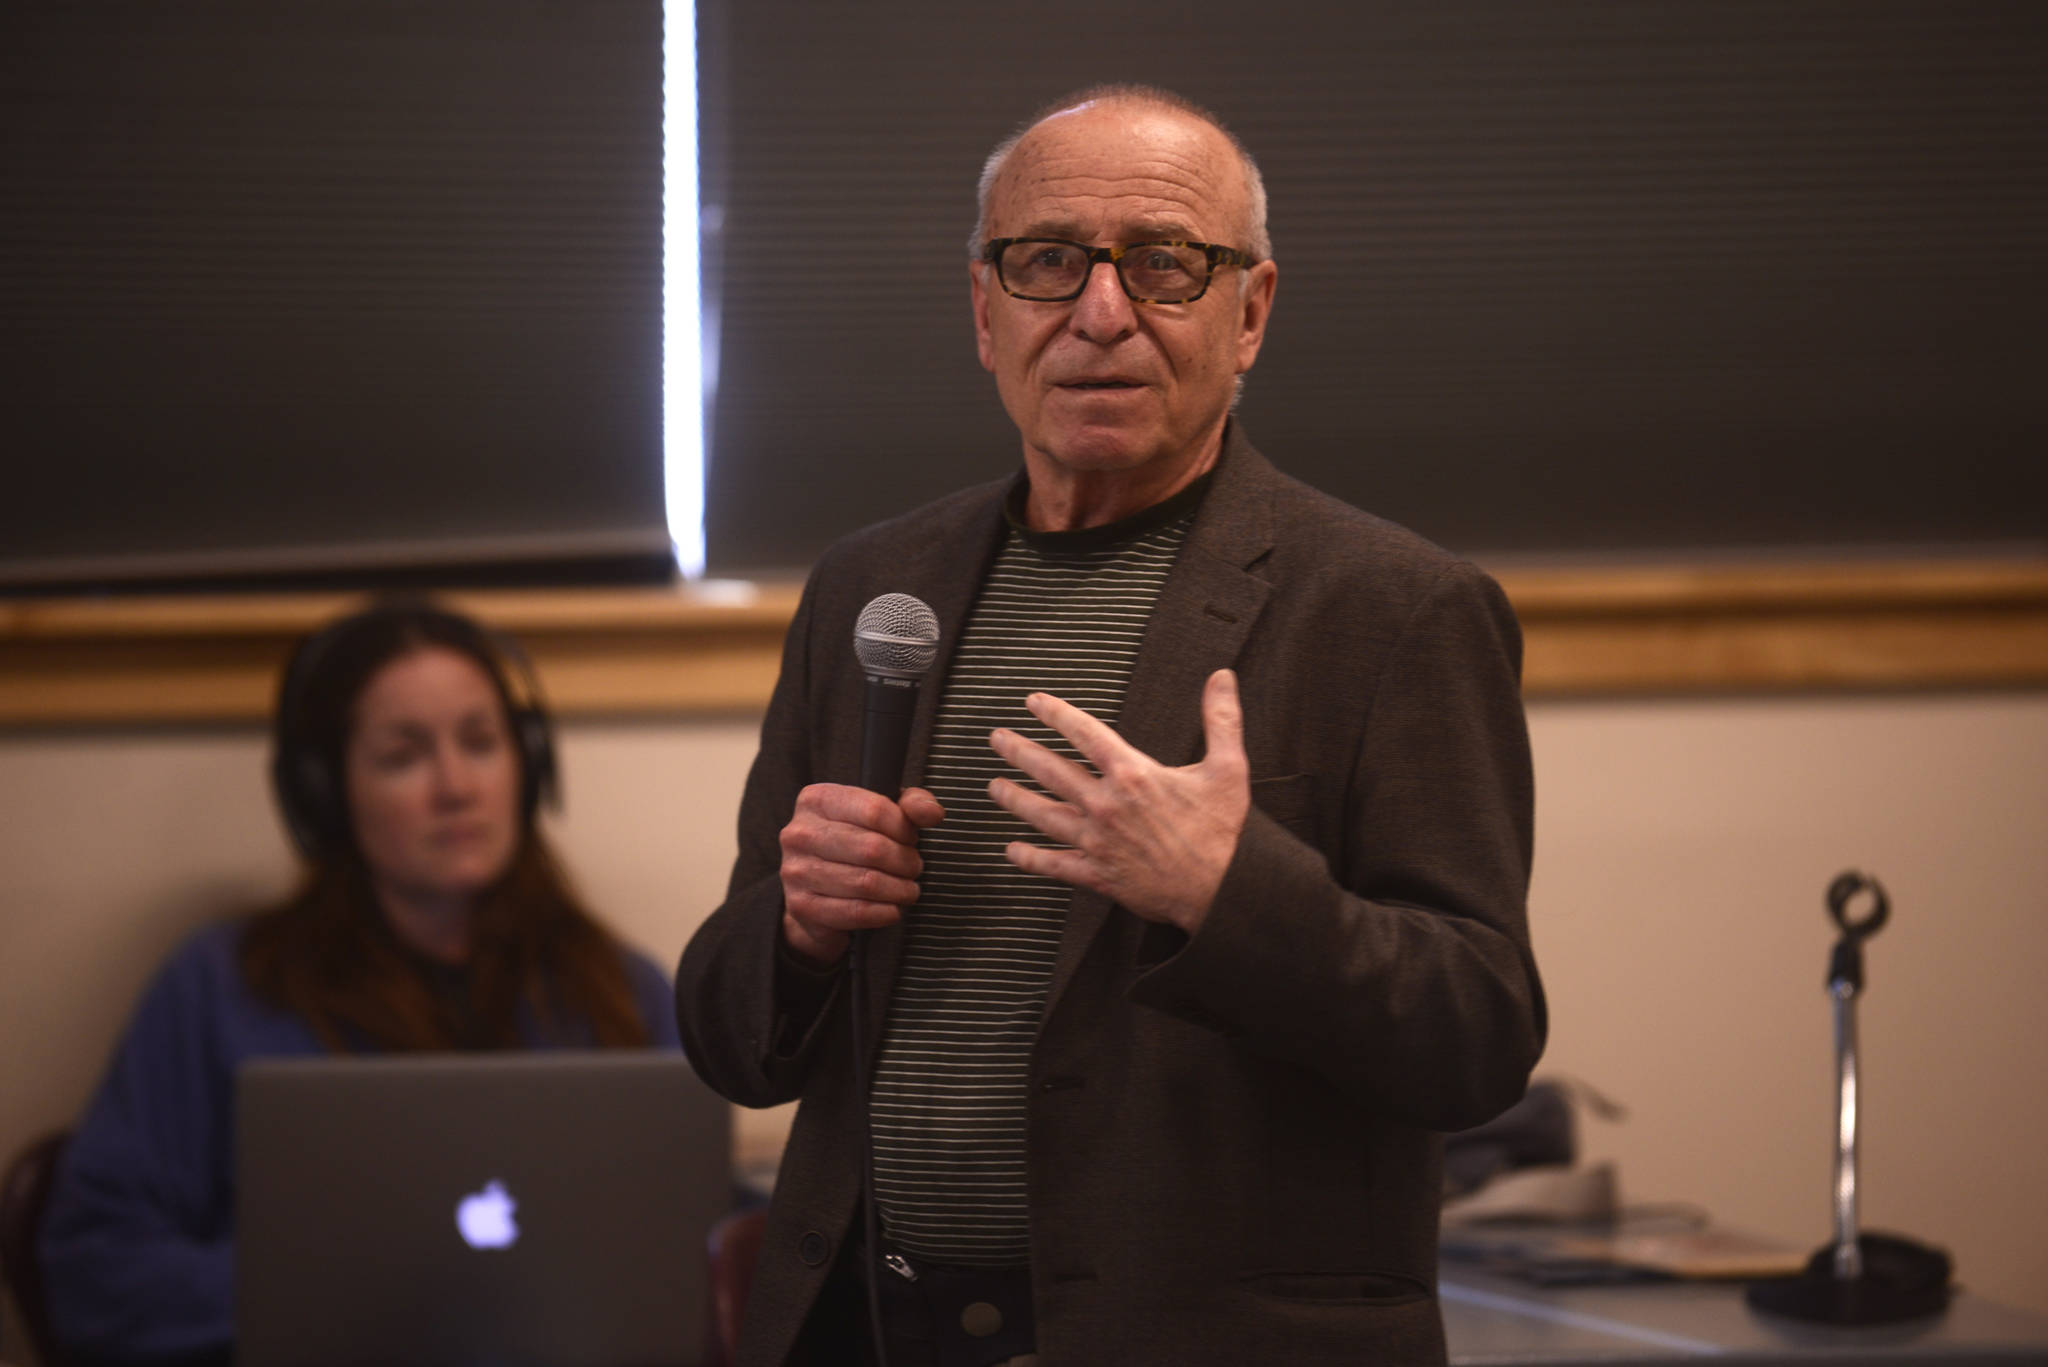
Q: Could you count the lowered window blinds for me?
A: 2